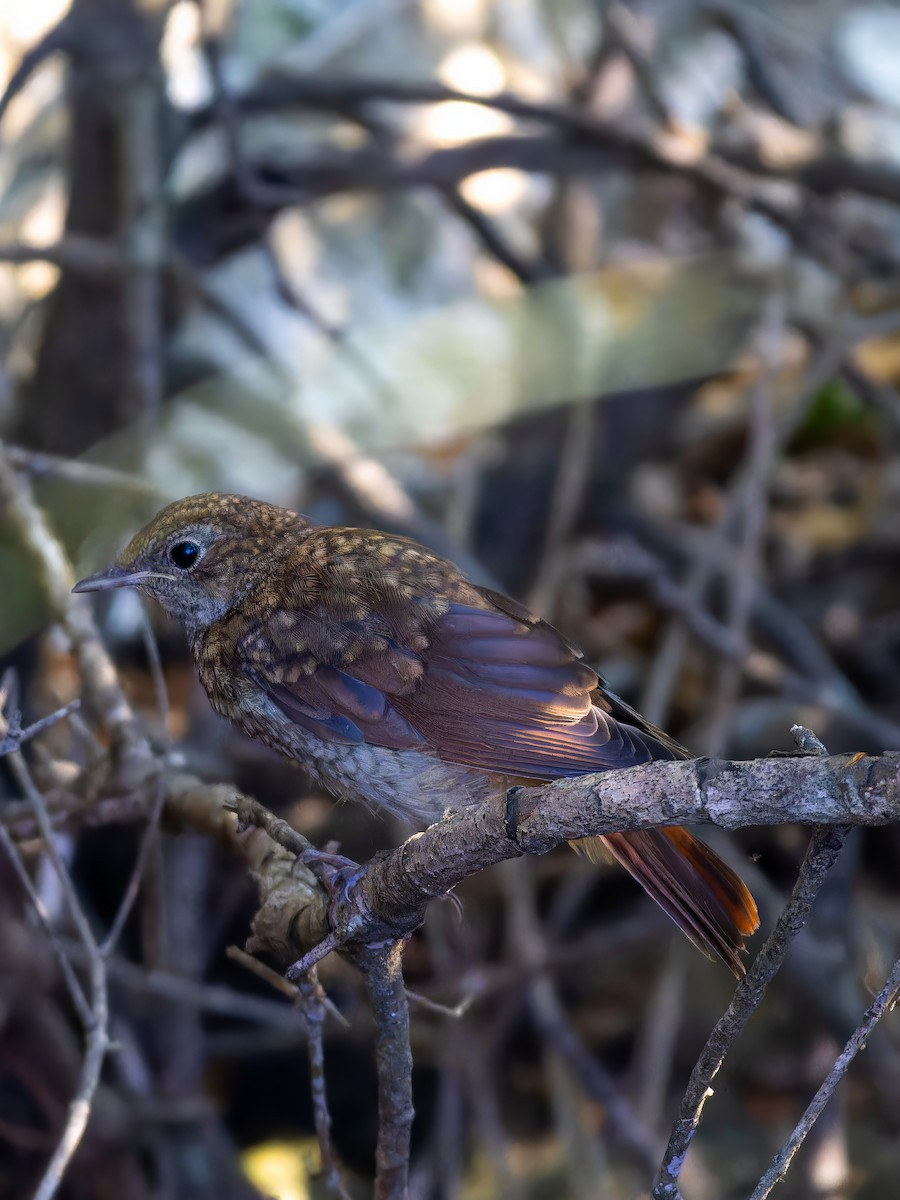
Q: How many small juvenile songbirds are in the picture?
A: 1